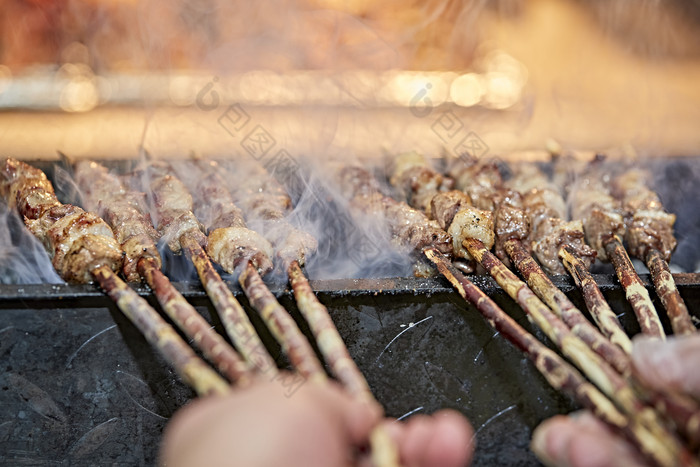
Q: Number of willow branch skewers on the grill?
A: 11